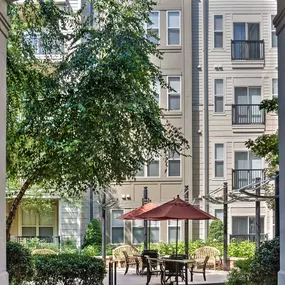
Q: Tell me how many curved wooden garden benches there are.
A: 3